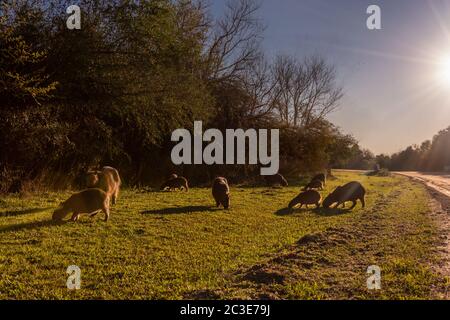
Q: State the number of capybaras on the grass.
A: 8